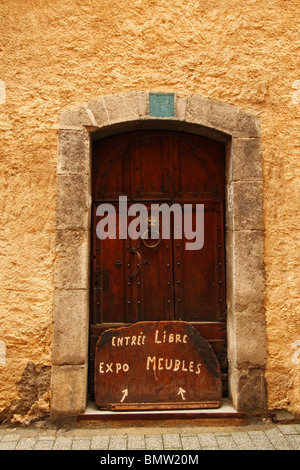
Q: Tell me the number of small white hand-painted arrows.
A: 2